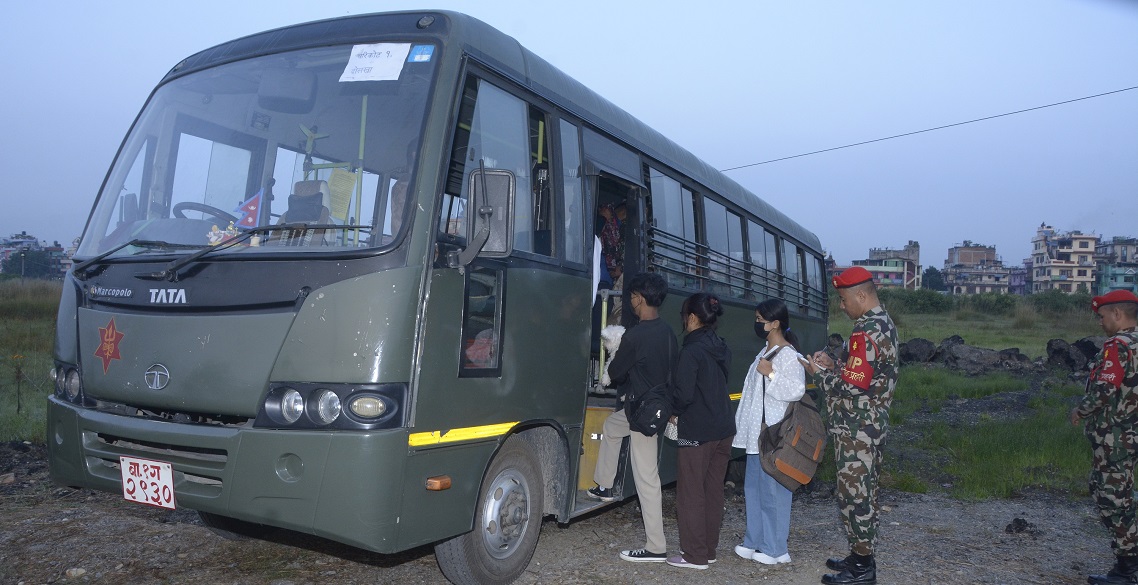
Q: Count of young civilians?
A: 3